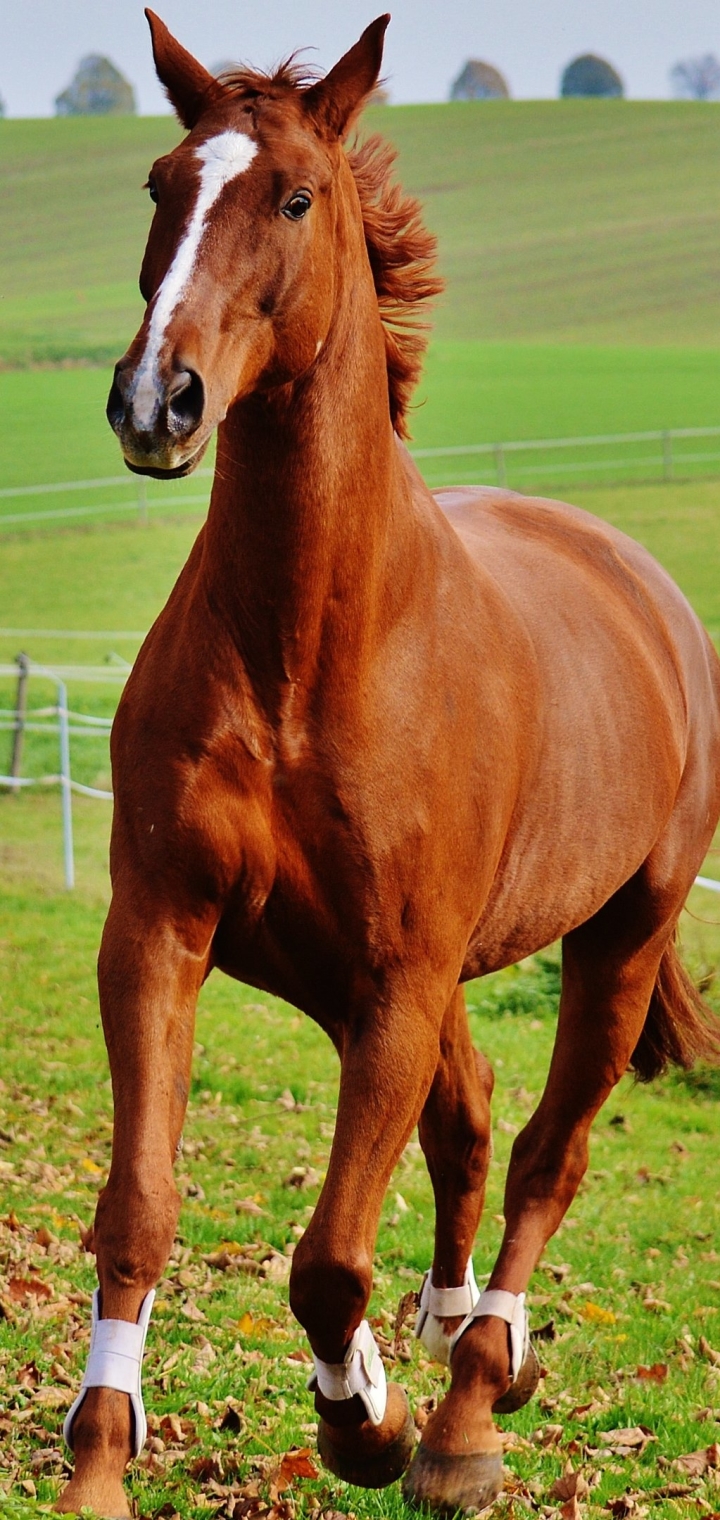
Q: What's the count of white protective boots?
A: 4